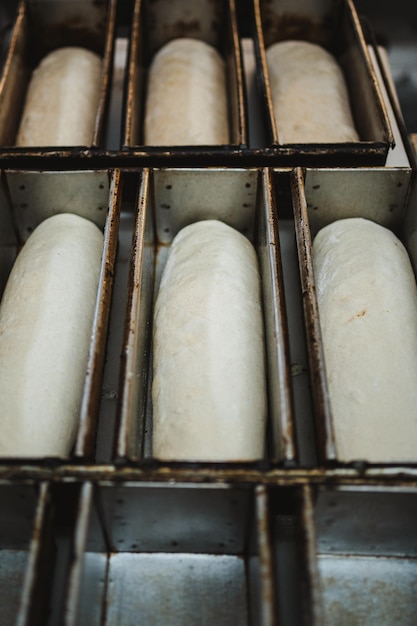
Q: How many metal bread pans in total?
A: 9